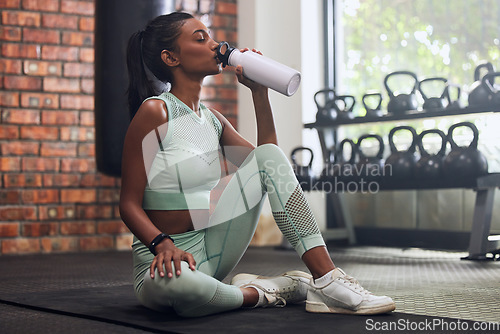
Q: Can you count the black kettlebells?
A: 14